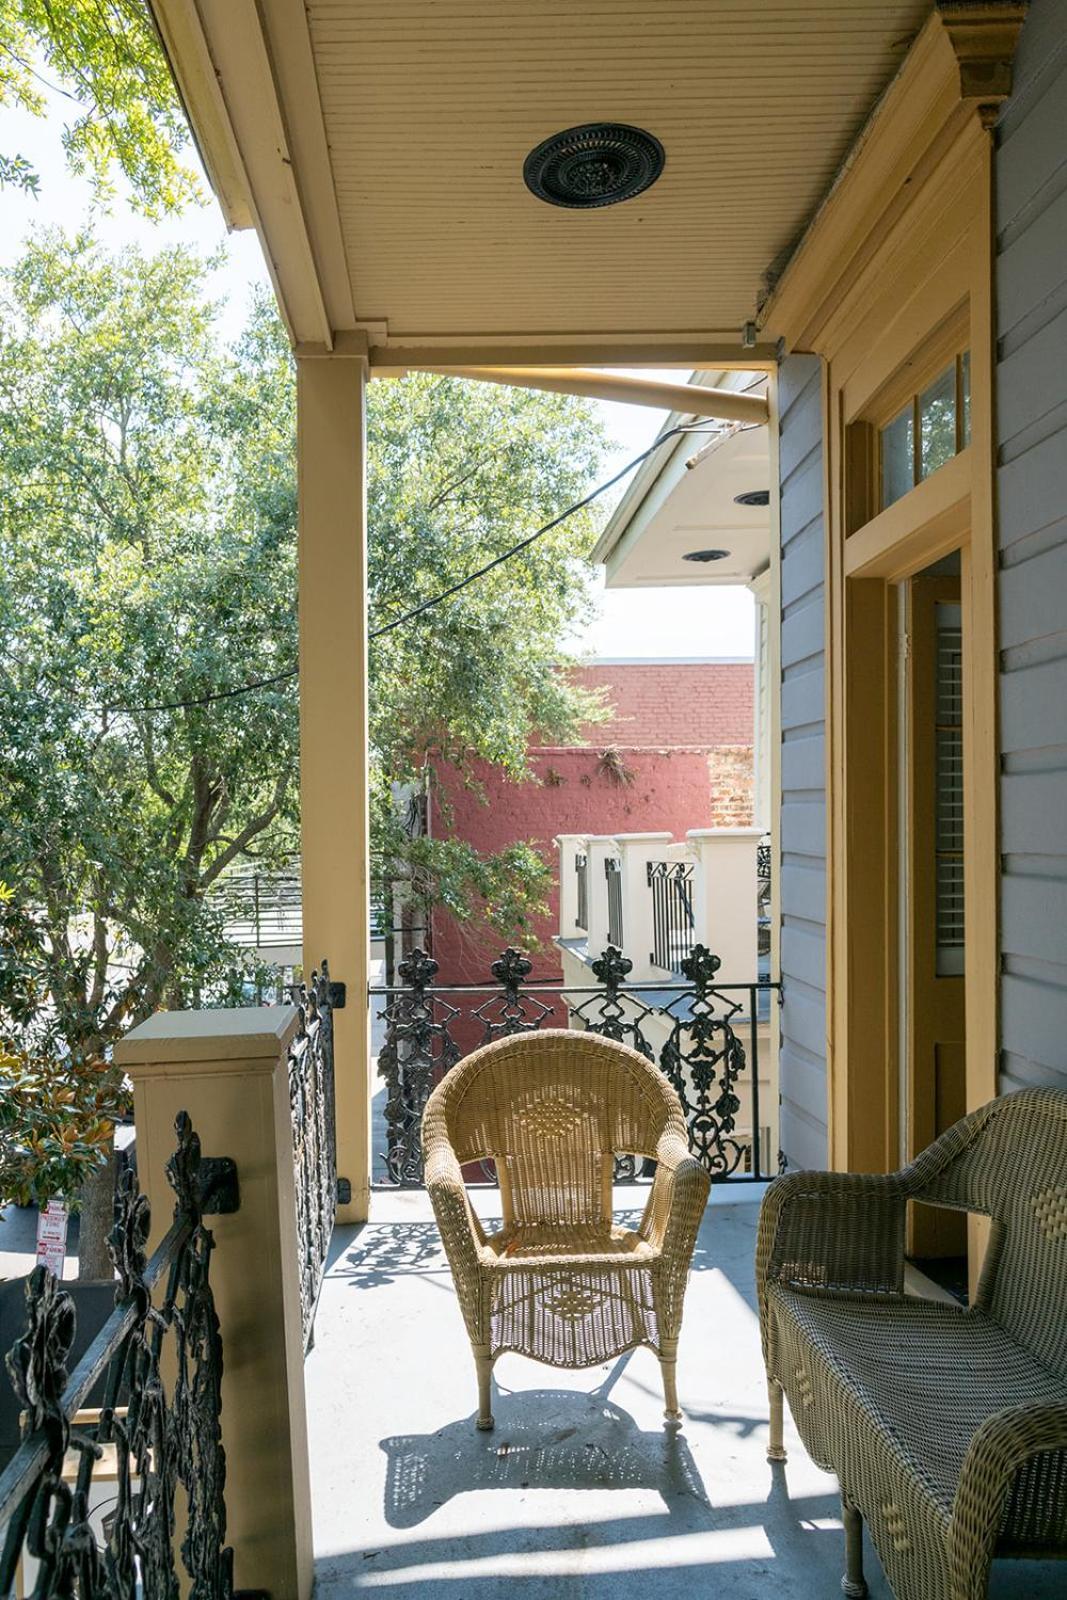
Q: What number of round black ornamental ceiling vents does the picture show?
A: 3